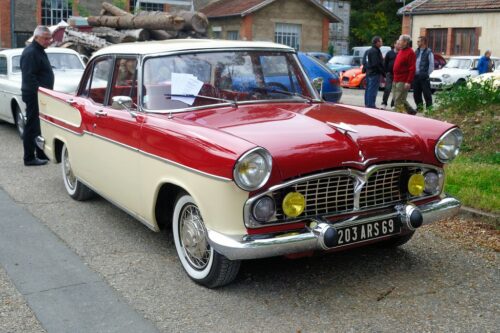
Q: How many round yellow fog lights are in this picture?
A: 2